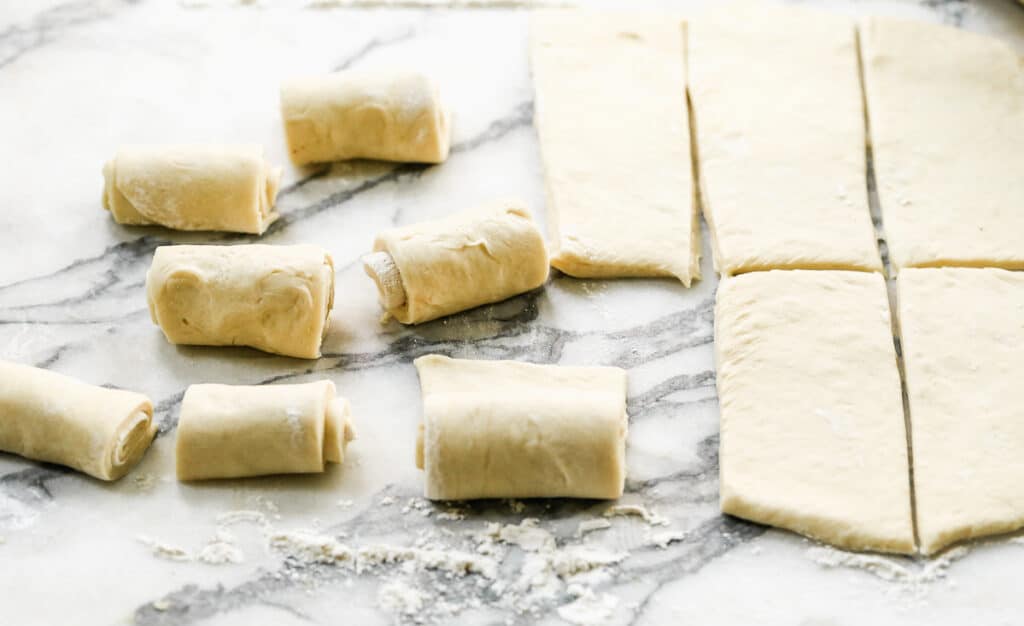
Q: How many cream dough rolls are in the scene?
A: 7